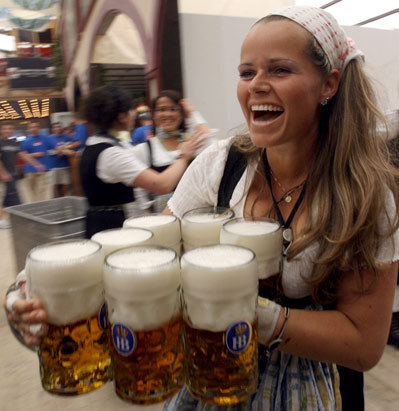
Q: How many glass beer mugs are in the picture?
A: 7